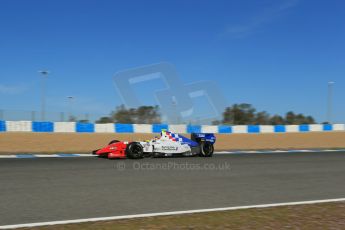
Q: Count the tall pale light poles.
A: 3